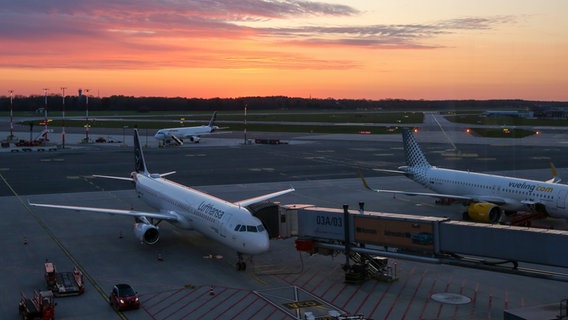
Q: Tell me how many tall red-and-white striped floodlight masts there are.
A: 5